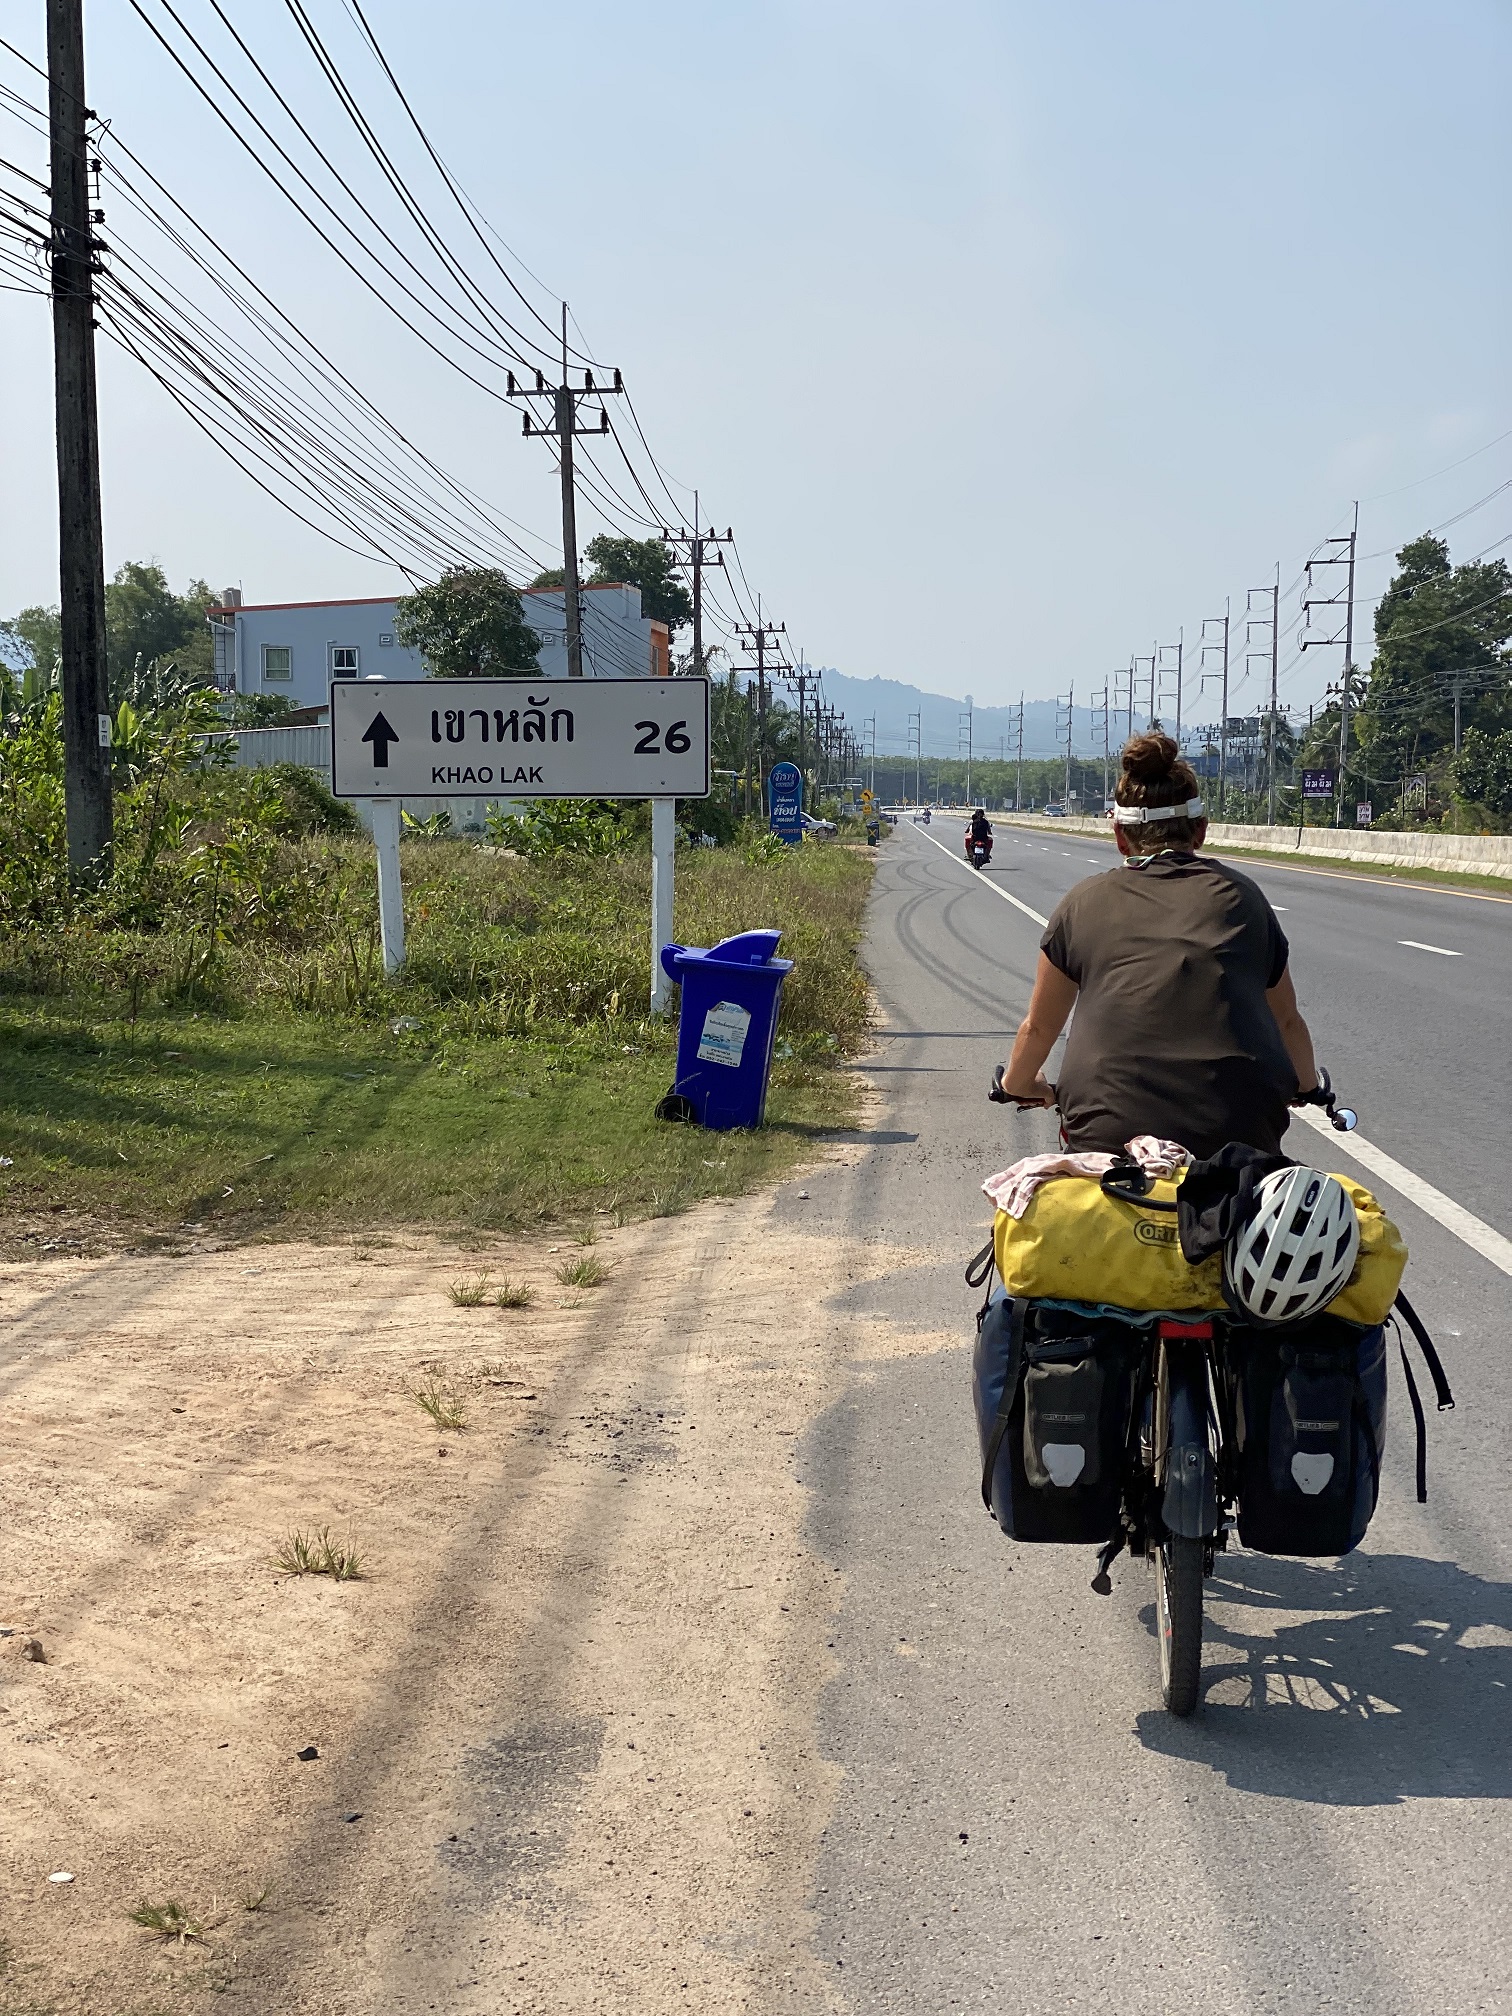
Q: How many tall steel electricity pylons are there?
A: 12